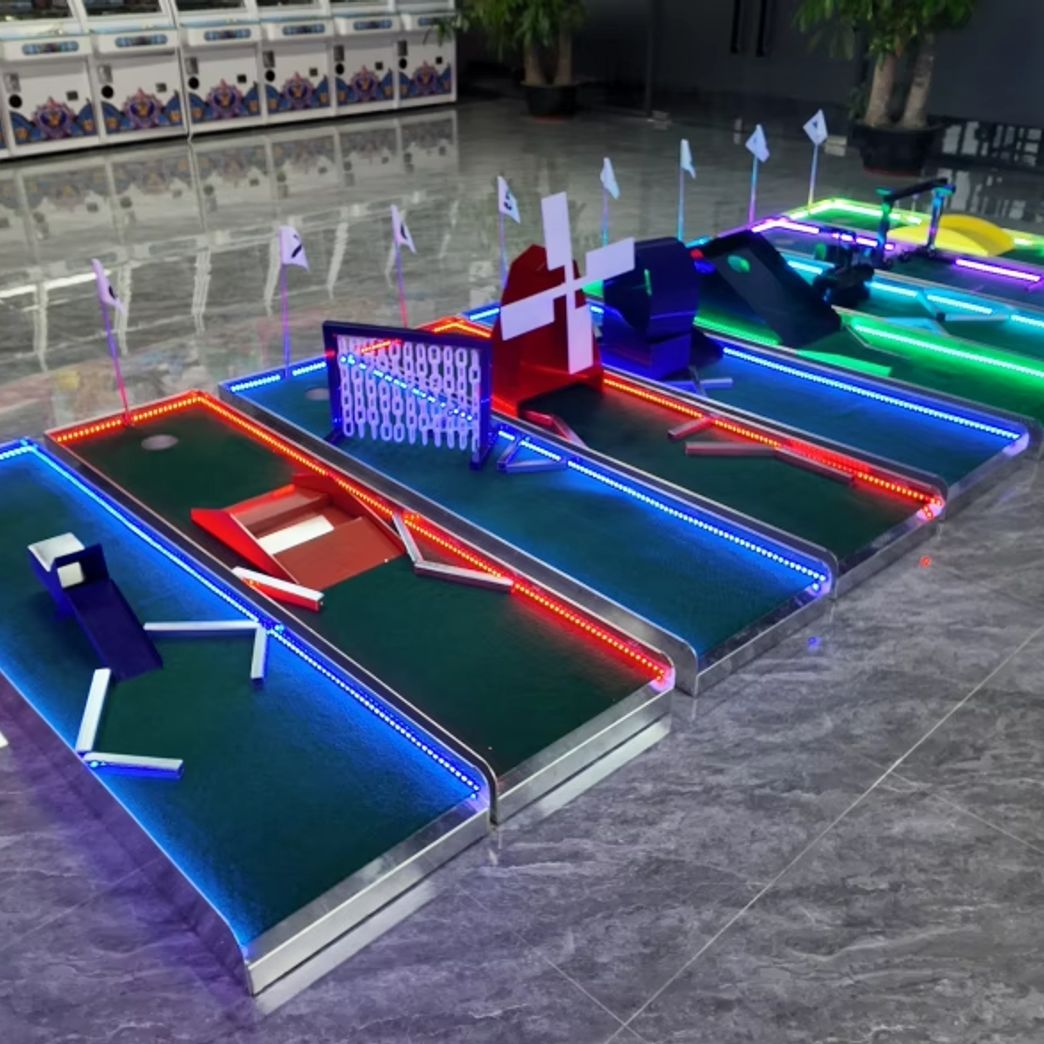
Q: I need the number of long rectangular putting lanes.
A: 9